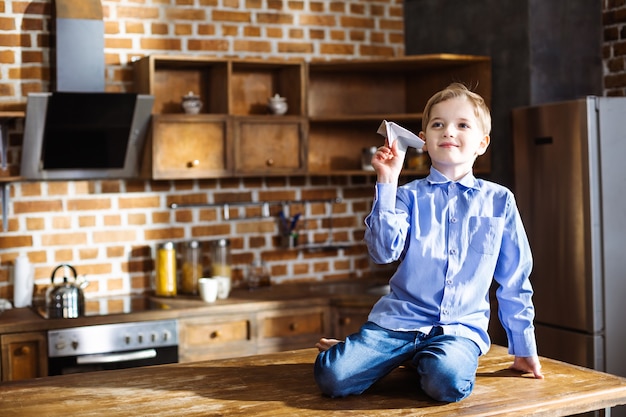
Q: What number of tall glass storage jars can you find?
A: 3